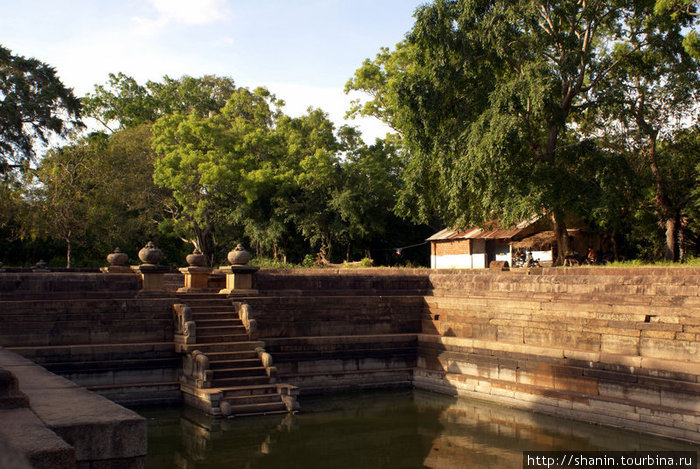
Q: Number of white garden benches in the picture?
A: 0